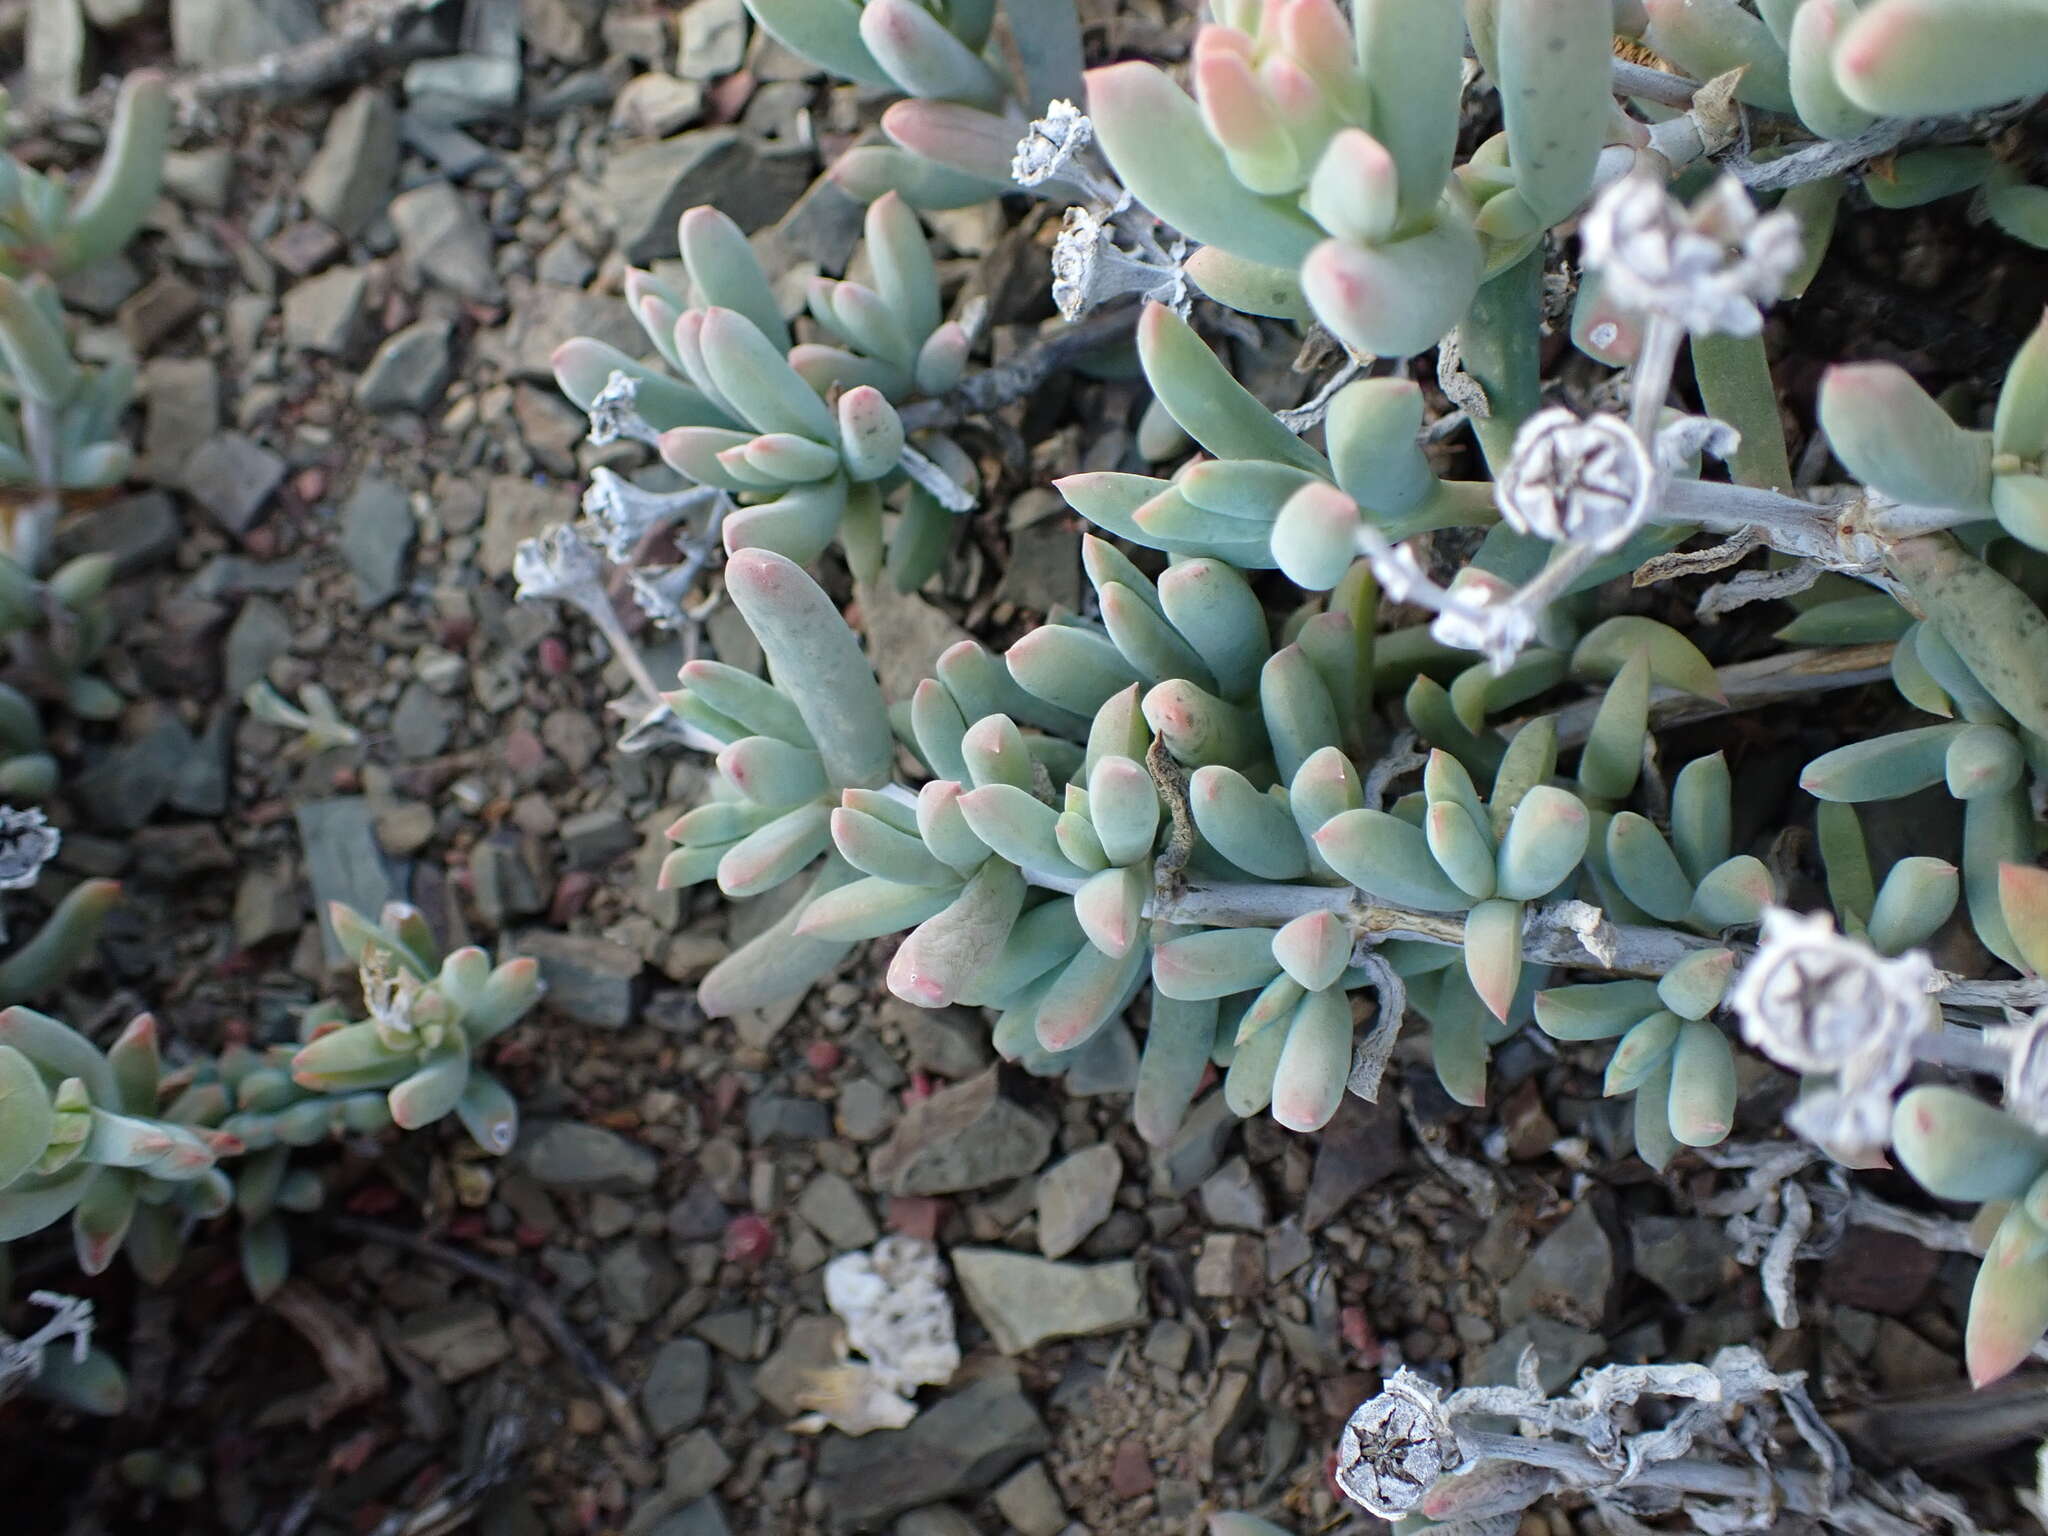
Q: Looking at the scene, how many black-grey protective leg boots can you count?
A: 0